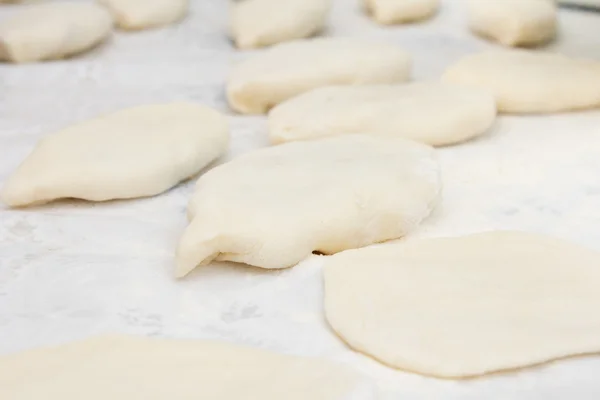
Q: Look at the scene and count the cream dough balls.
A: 12